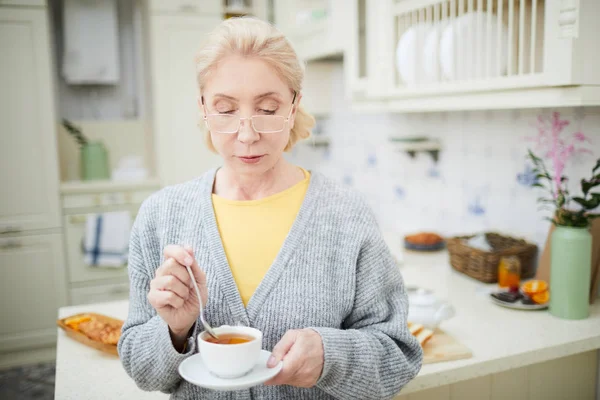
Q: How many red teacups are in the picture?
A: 0